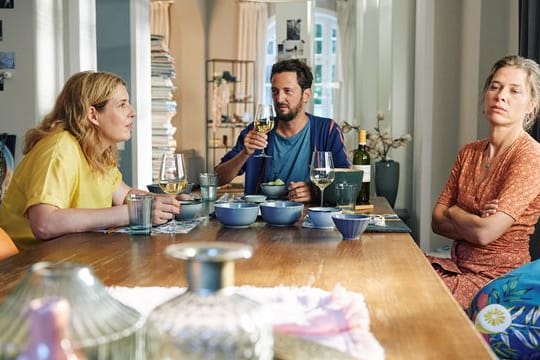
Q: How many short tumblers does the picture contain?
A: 3